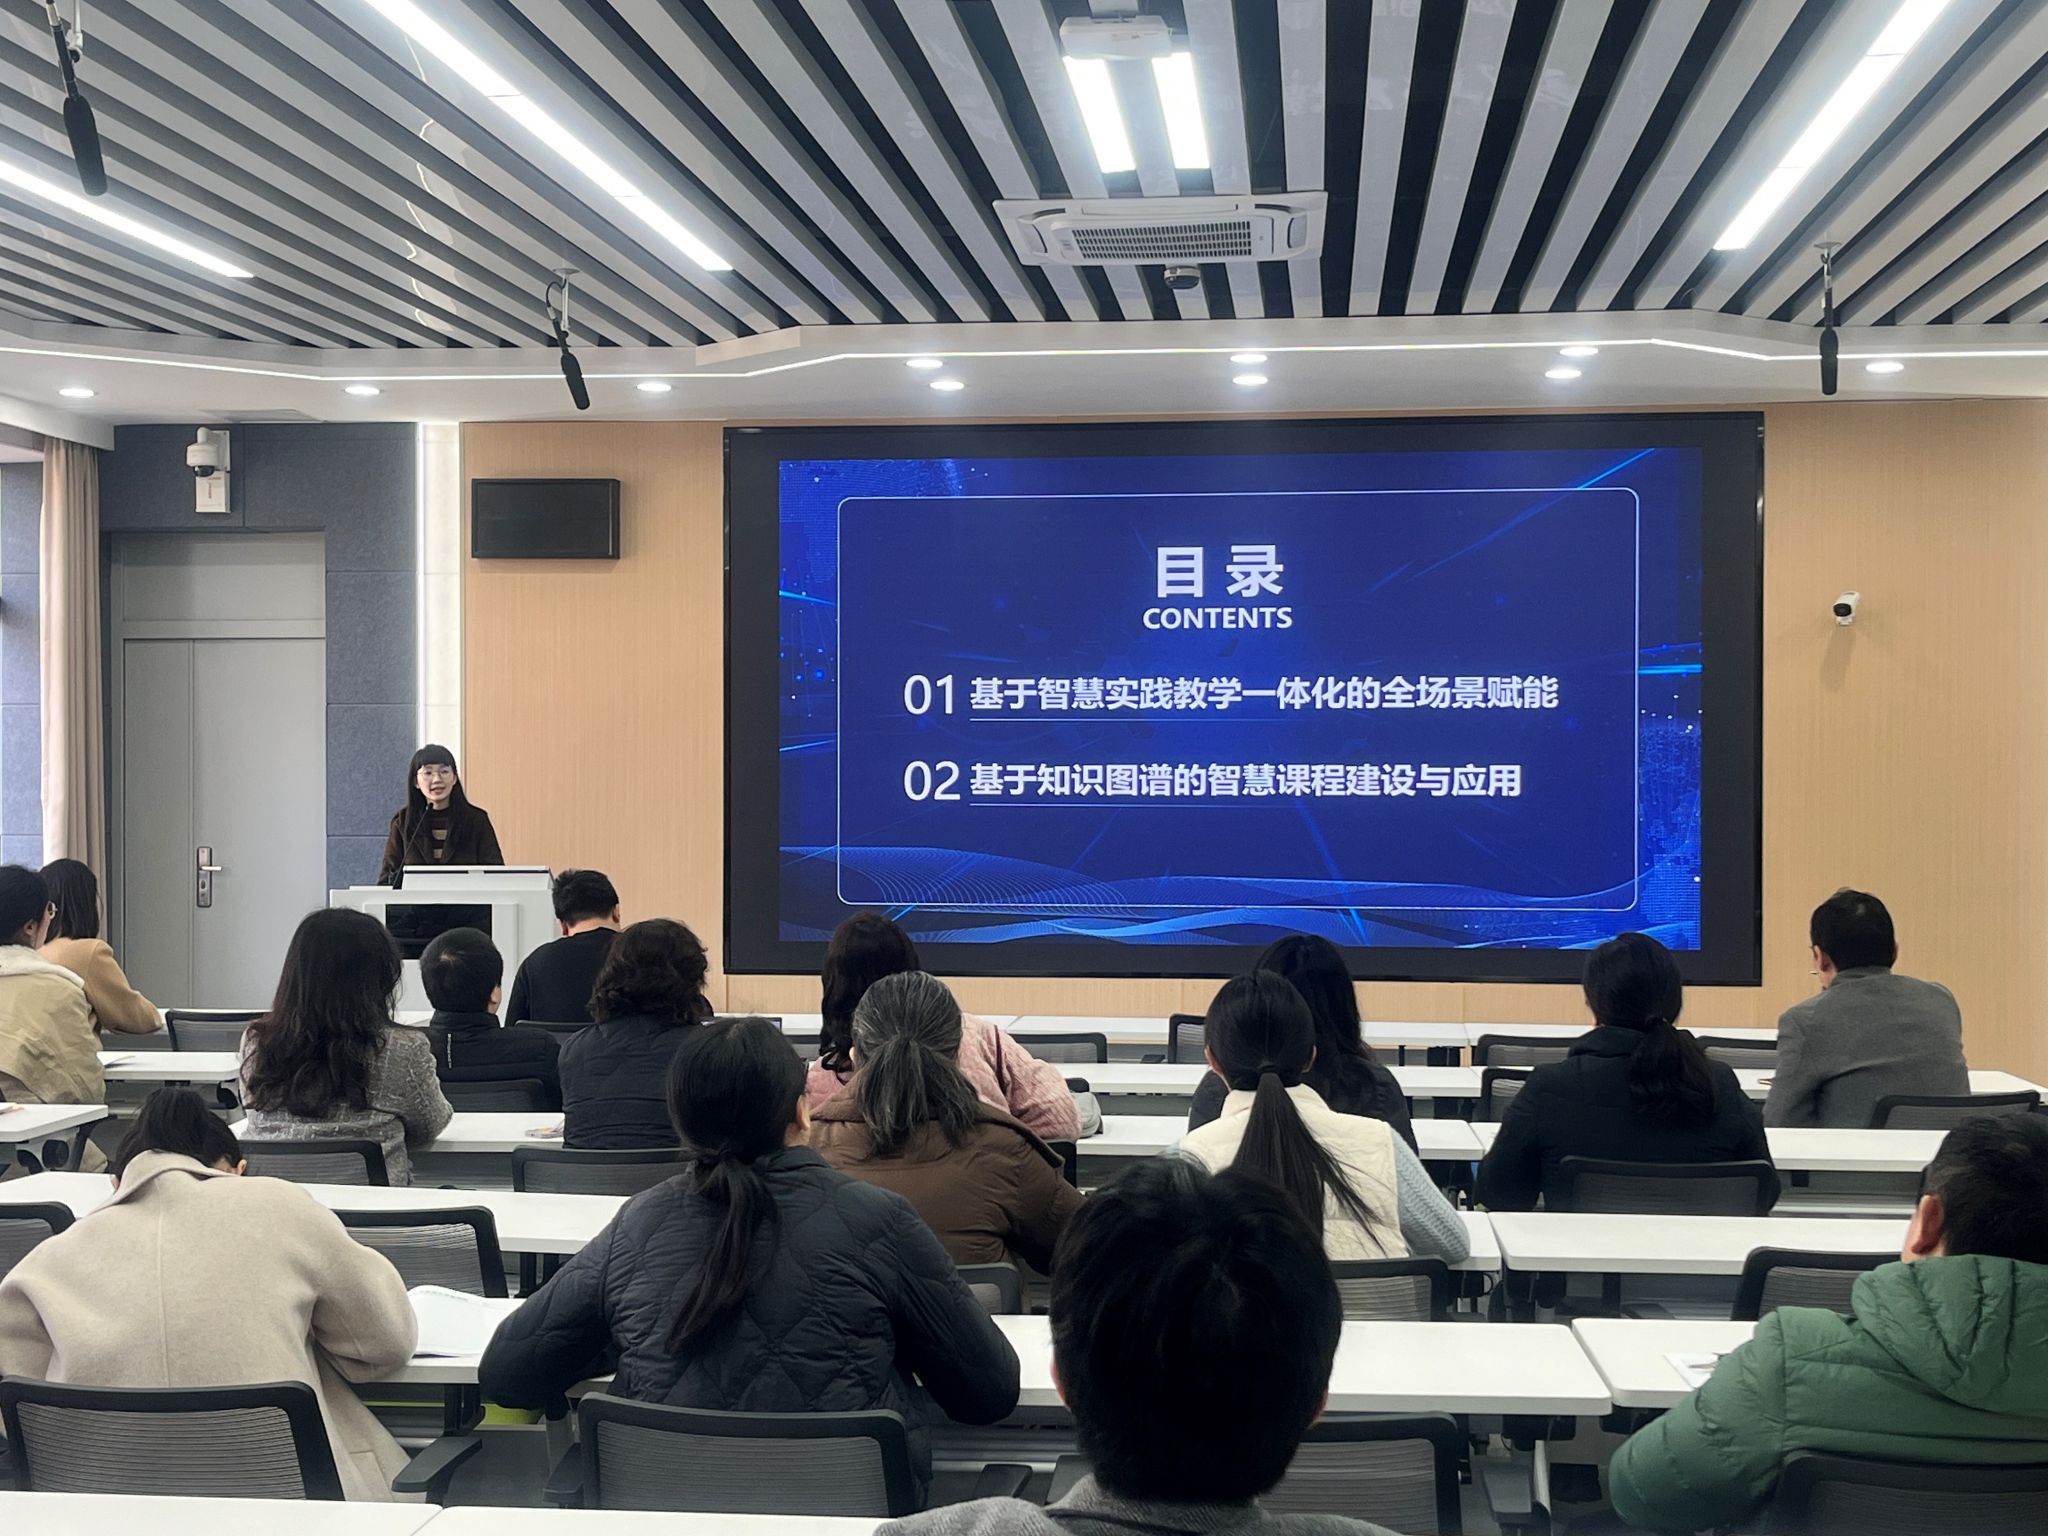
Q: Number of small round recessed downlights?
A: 10